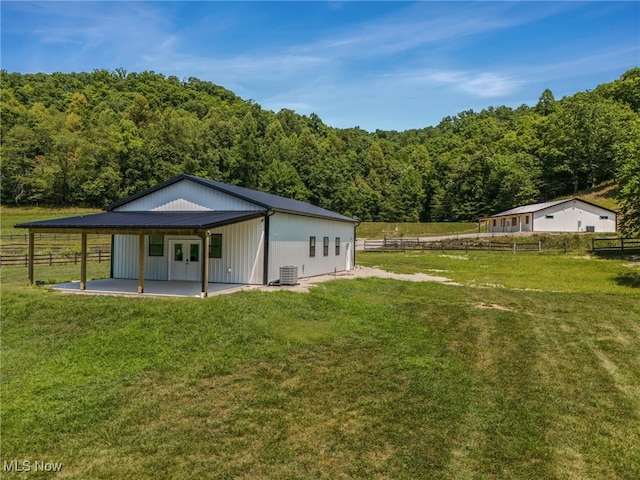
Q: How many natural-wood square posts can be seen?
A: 4